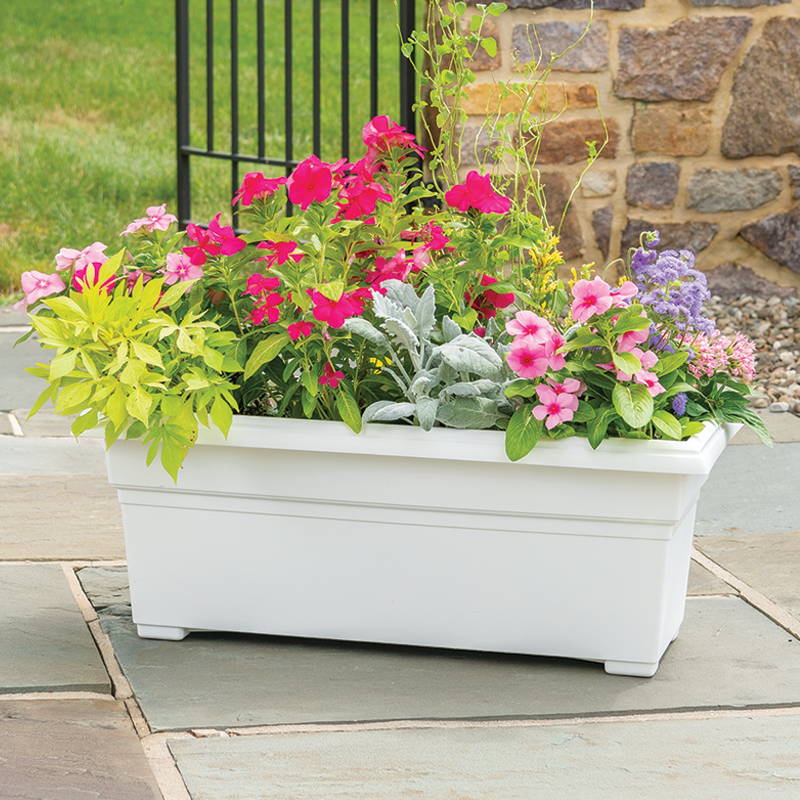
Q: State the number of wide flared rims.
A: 1